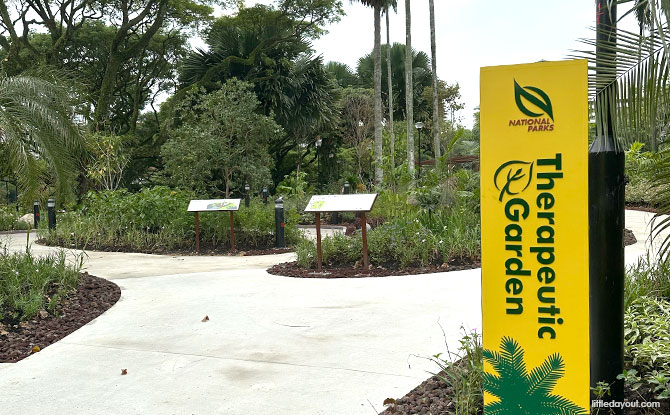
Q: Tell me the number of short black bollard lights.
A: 6